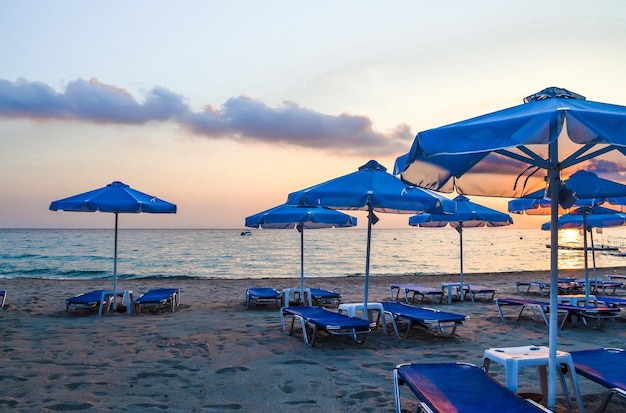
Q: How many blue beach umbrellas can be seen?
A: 7